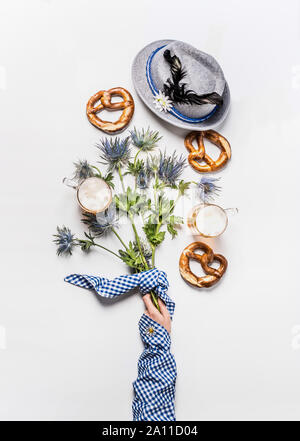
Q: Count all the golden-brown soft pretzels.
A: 3